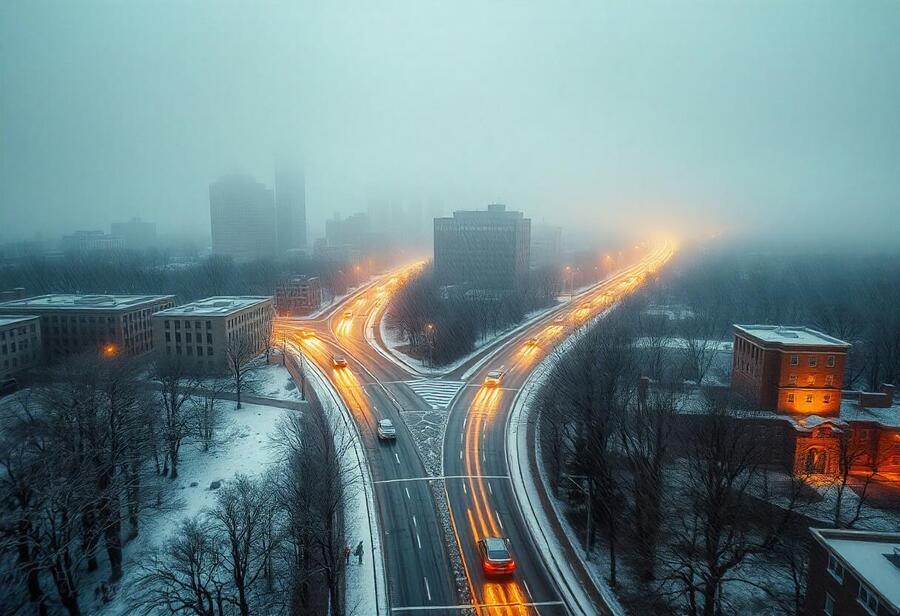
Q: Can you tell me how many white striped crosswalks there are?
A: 1